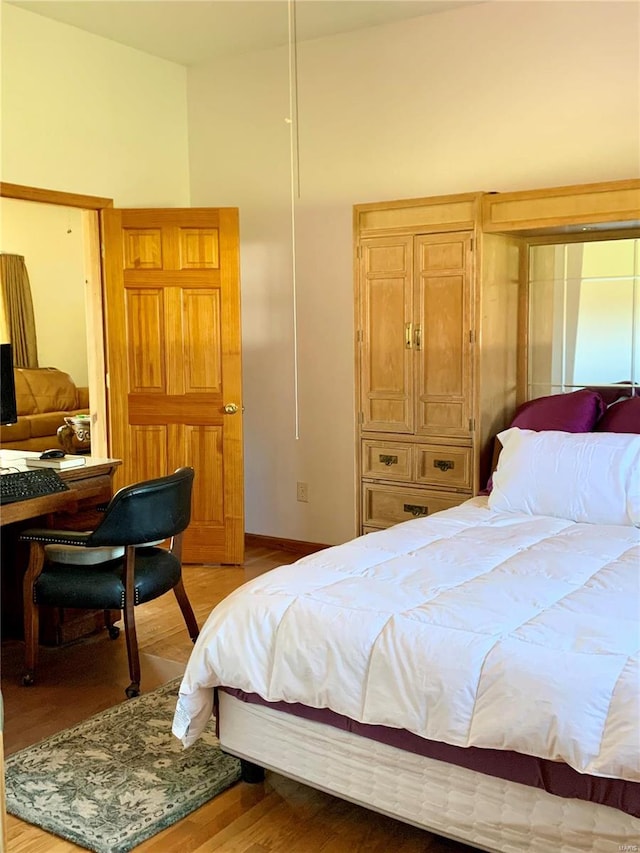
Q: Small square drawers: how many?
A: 2